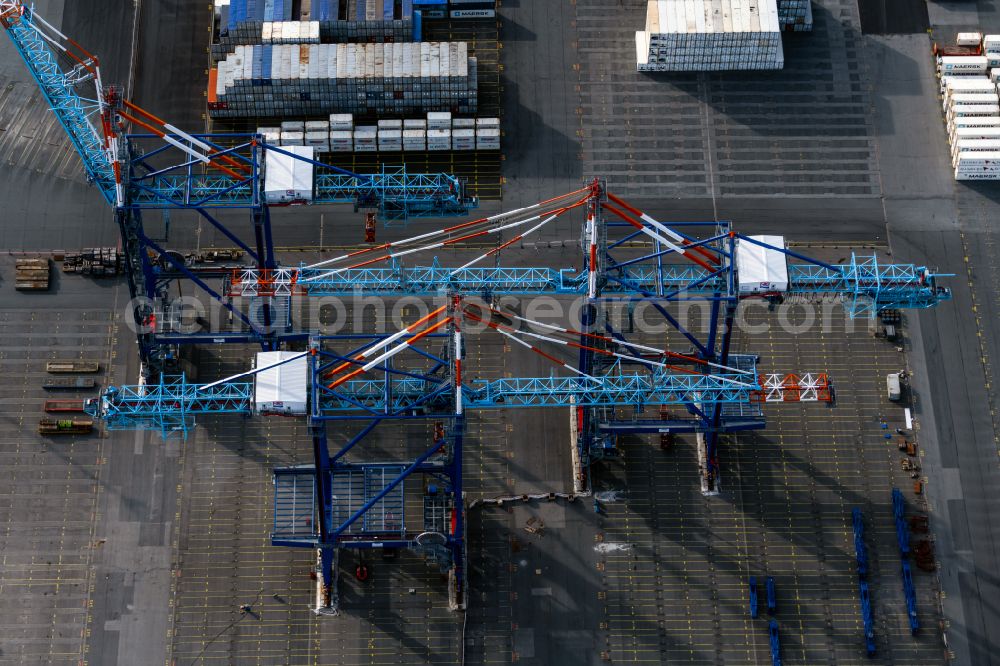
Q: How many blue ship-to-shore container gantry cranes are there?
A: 3